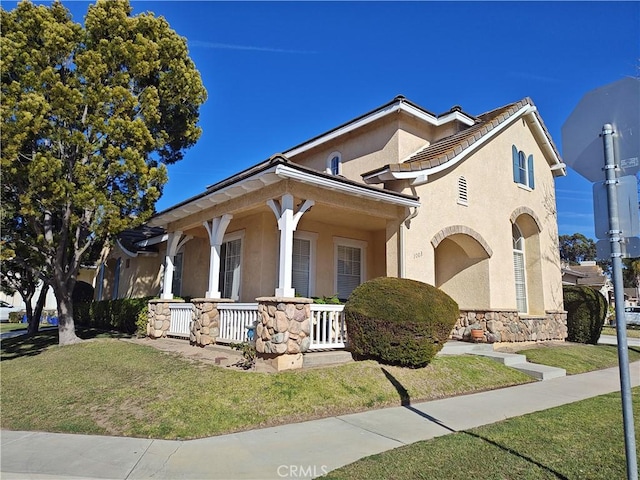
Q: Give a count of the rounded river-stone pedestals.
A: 3